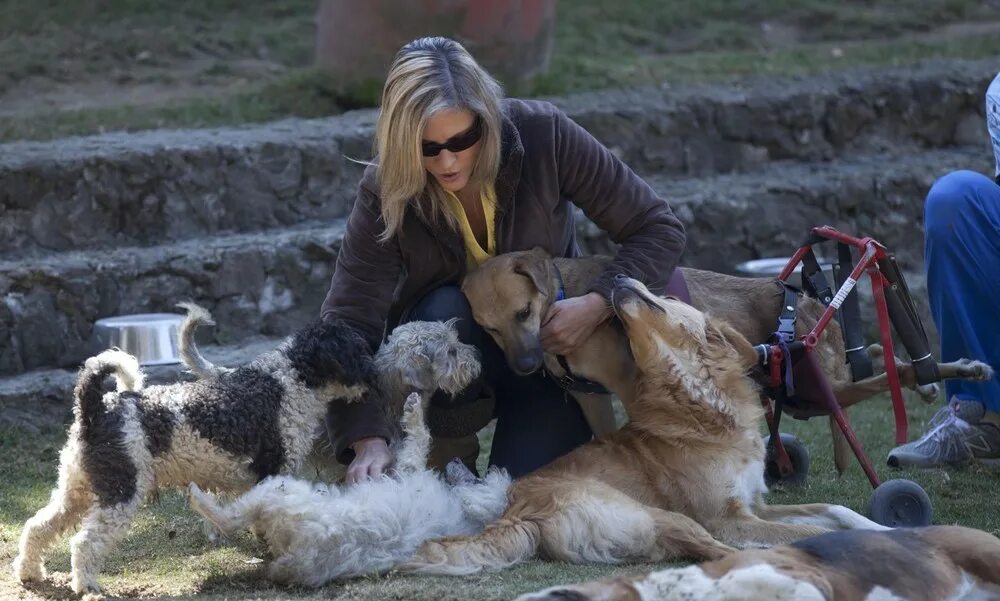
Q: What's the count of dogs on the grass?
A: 6